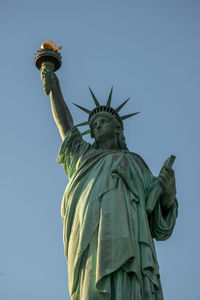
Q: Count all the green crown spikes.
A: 7